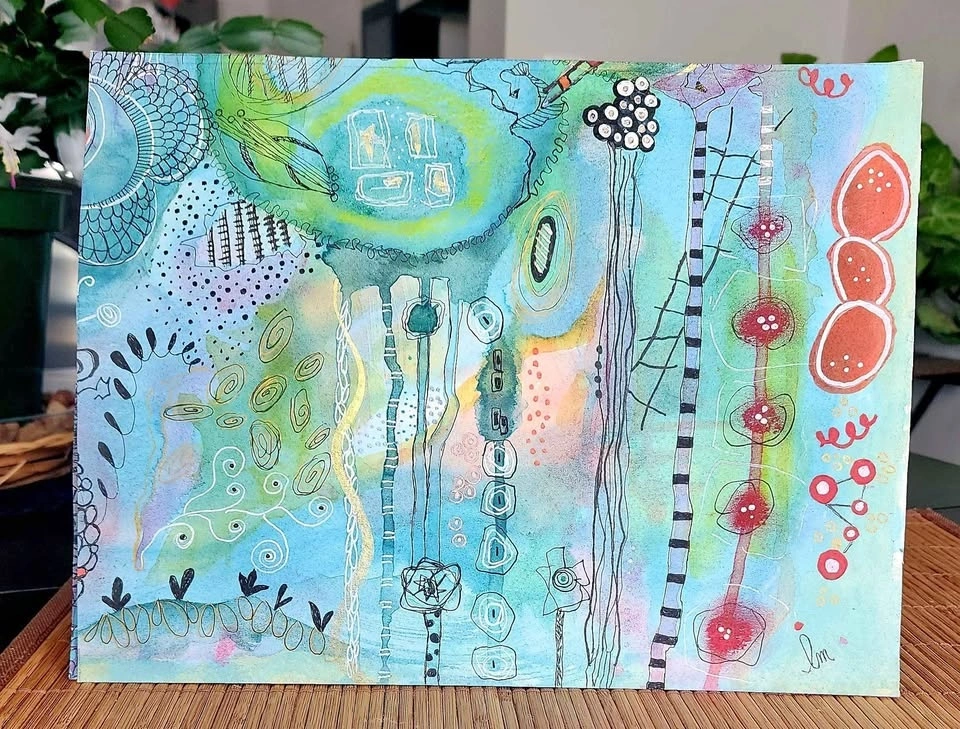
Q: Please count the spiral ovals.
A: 10